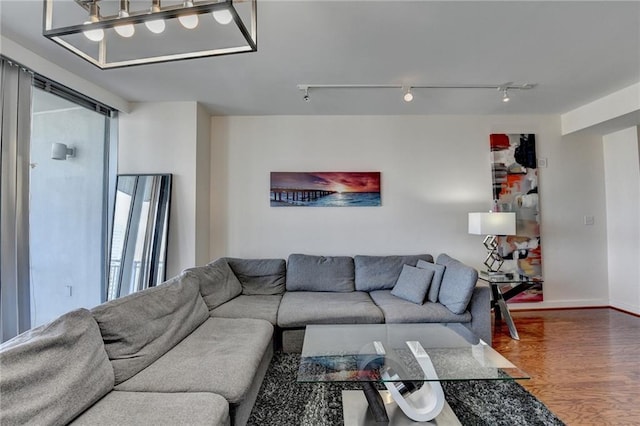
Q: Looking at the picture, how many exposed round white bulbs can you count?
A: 5